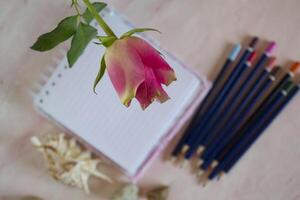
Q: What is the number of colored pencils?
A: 9